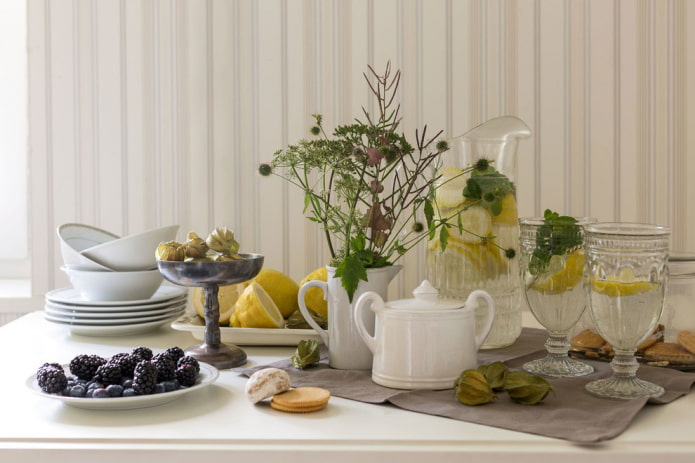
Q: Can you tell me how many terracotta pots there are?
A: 0